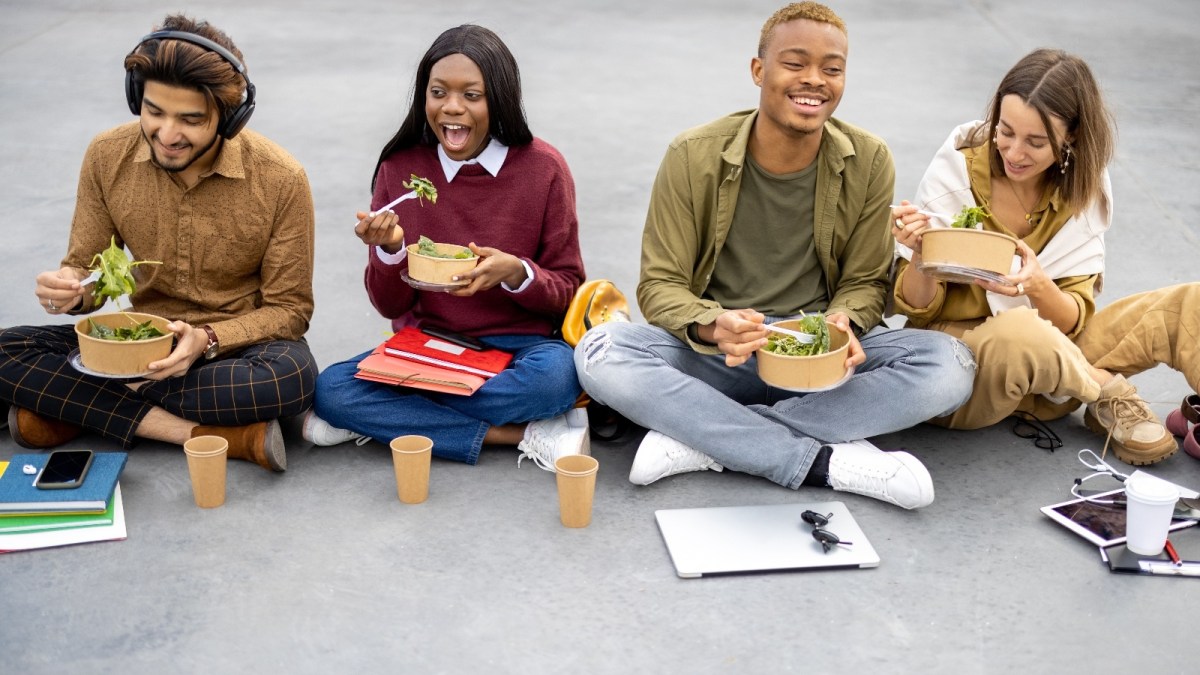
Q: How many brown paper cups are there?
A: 3